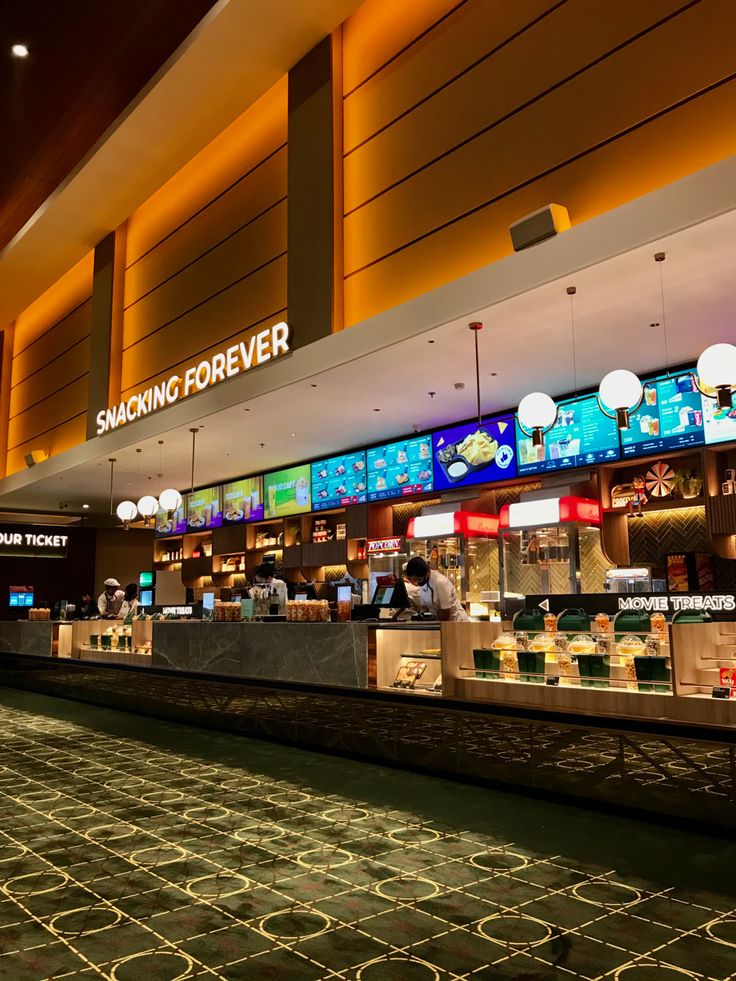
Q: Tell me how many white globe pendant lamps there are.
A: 6